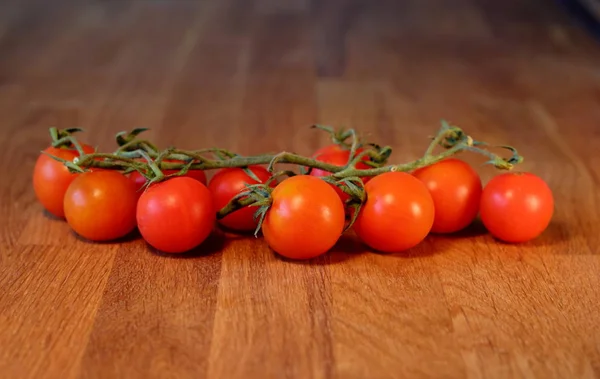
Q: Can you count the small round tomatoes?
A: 10